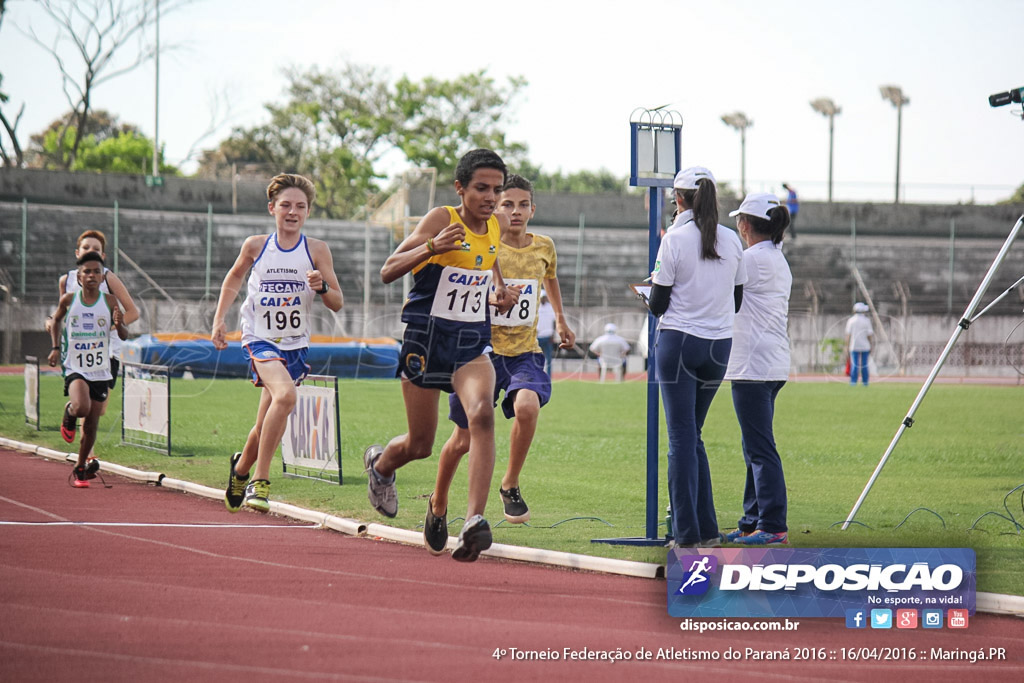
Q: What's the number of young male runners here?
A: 5